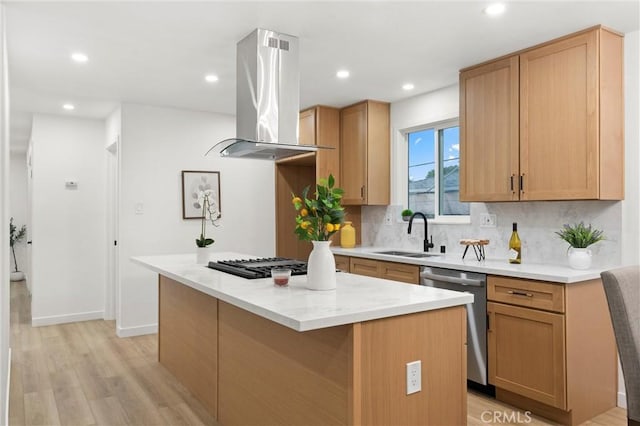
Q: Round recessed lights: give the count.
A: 6